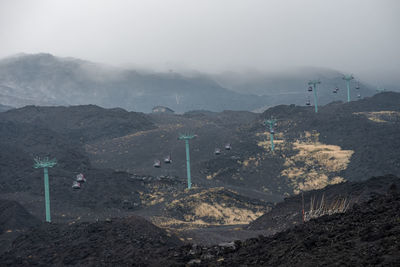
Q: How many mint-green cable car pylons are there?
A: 5